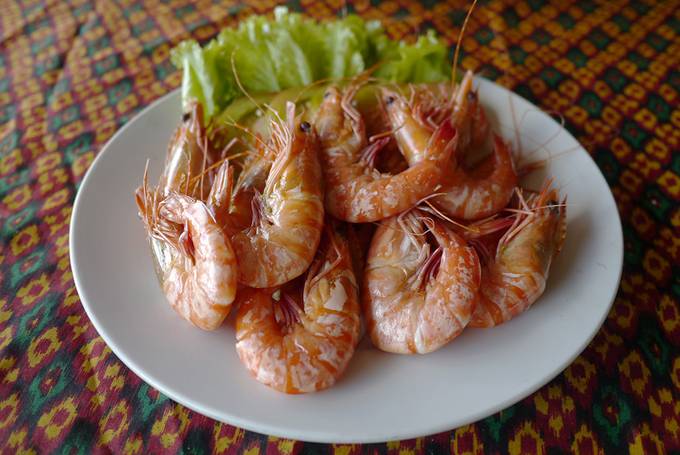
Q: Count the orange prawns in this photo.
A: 9